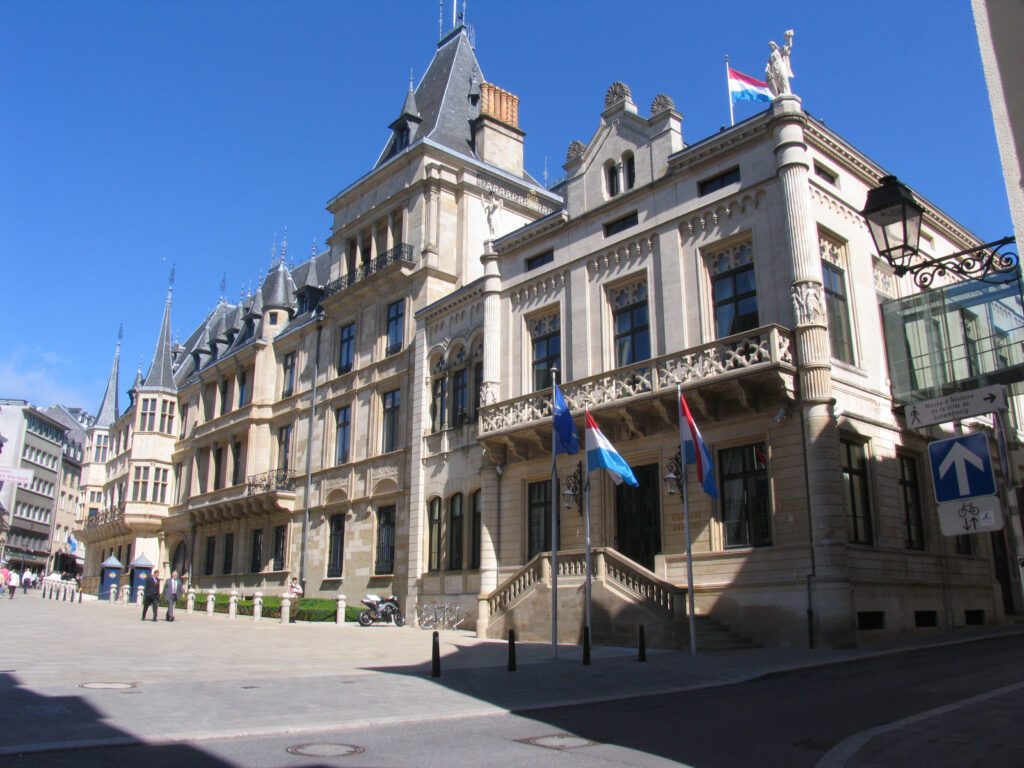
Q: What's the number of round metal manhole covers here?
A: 3